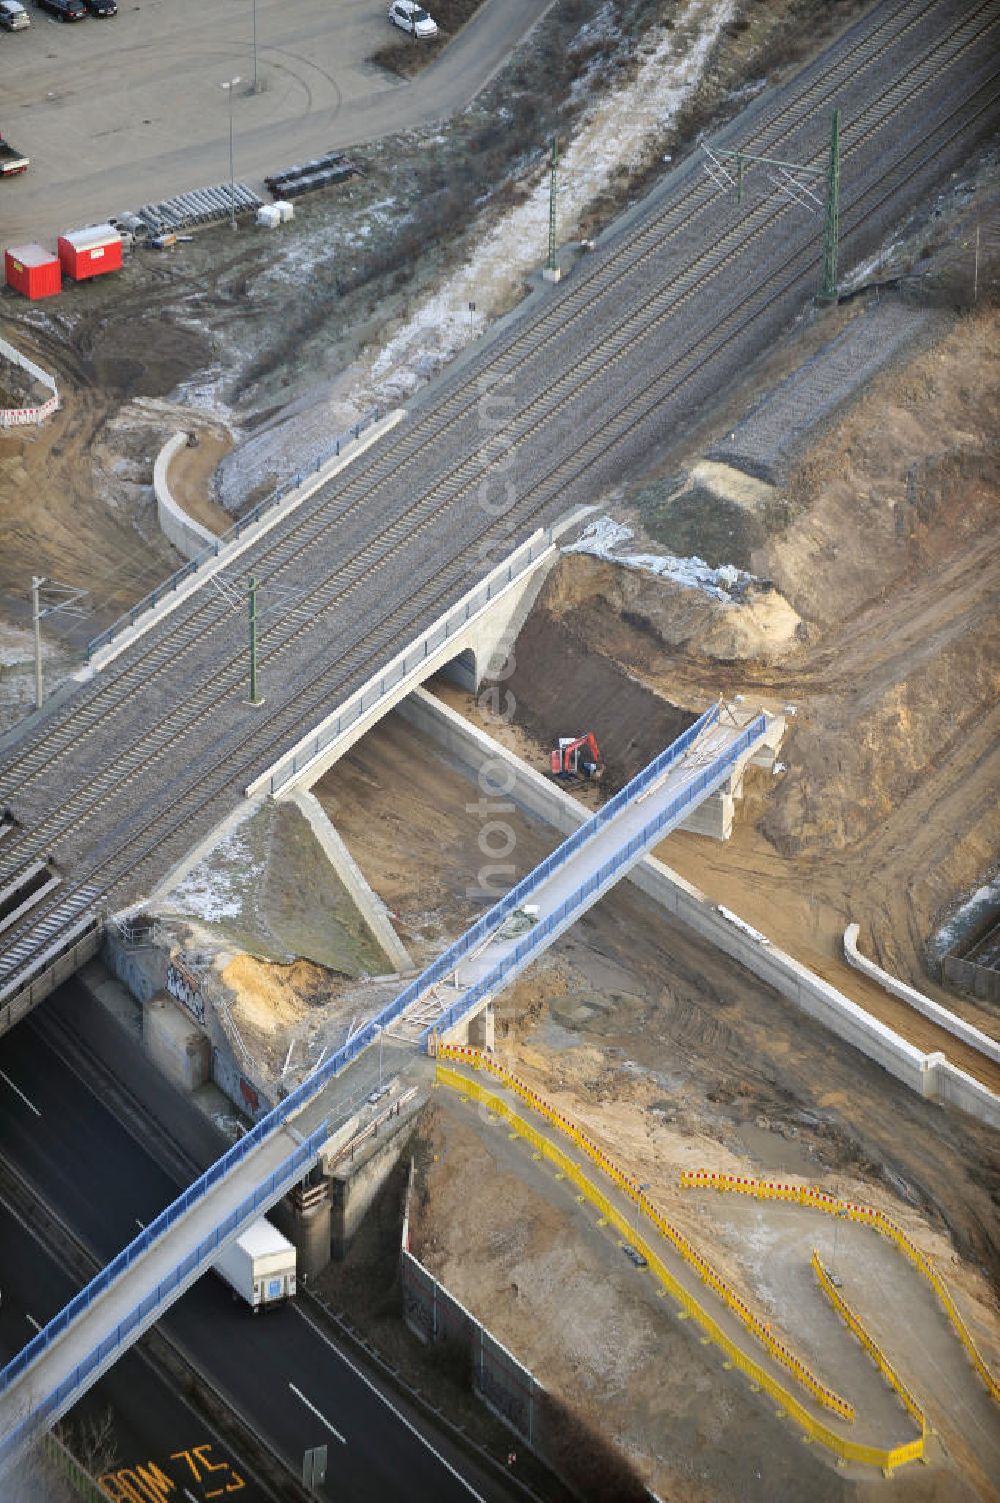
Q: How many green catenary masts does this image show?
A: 3